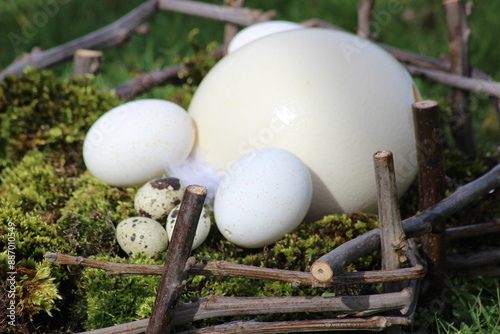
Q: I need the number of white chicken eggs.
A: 3